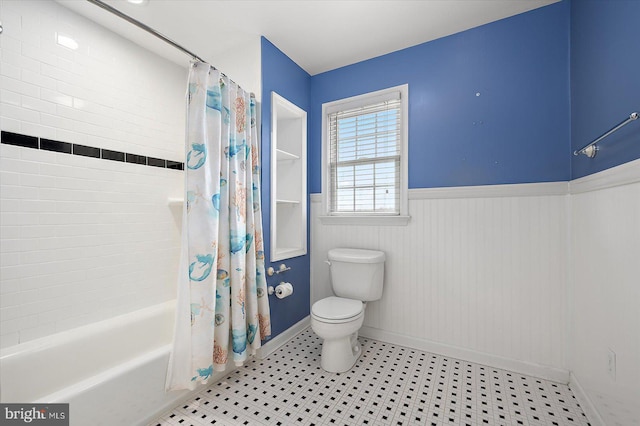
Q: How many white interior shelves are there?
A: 2